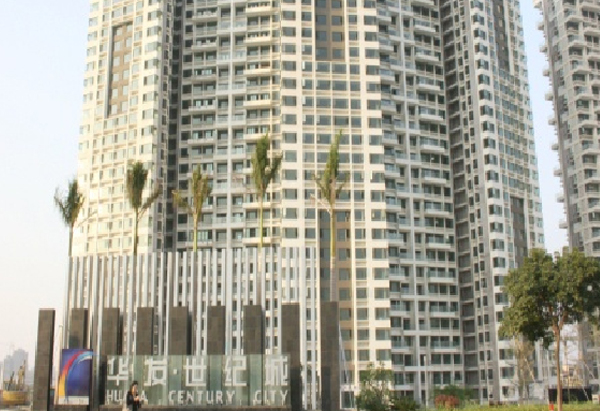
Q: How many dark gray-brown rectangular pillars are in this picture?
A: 9